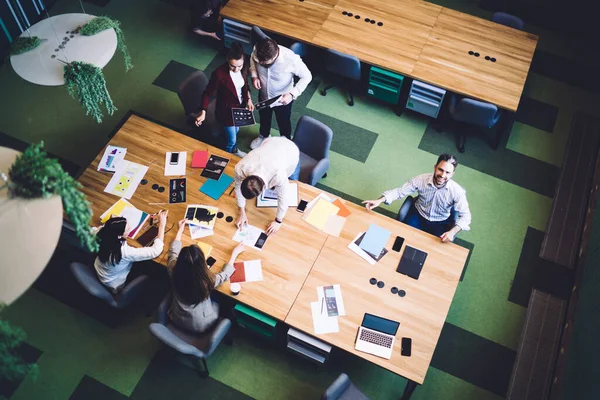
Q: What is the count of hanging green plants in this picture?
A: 5